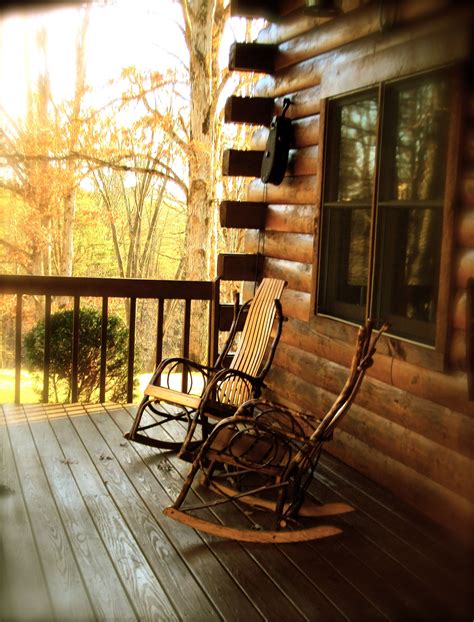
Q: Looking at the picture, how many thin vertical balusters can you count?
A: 7